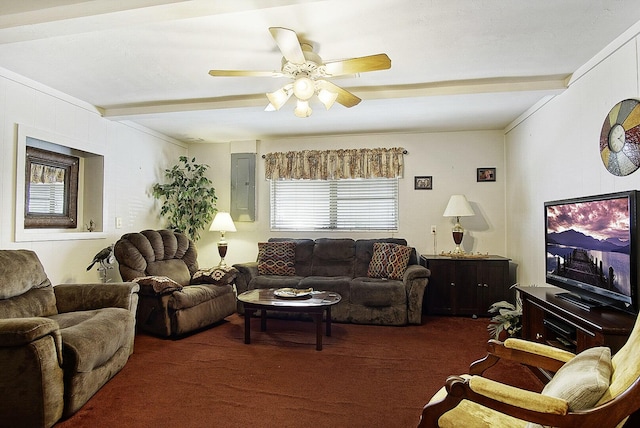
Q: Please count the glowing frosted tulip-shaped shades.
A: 4